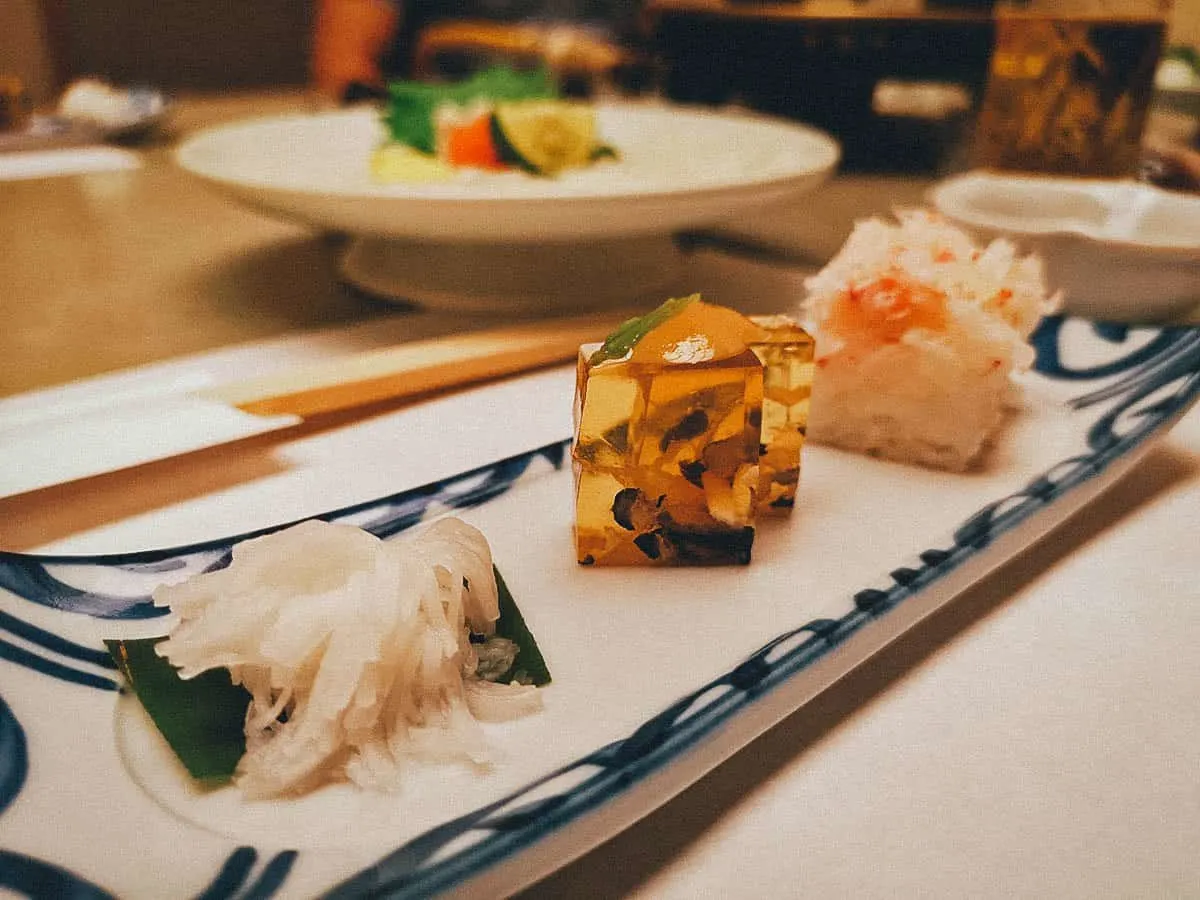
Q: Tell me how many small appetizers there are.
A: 3